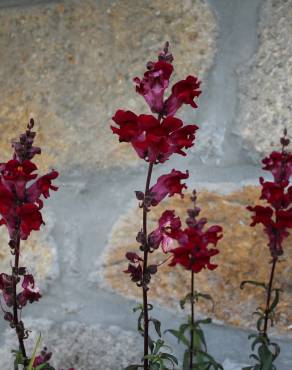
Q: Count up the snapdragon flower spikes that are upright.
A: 4